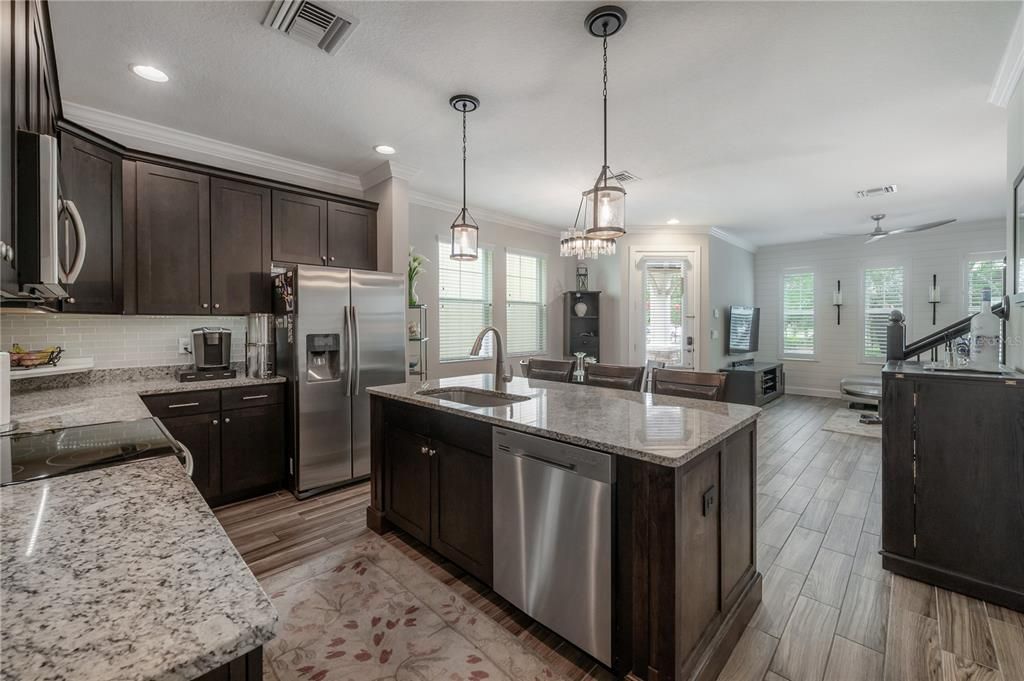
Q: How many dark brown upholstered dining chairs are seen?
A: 3